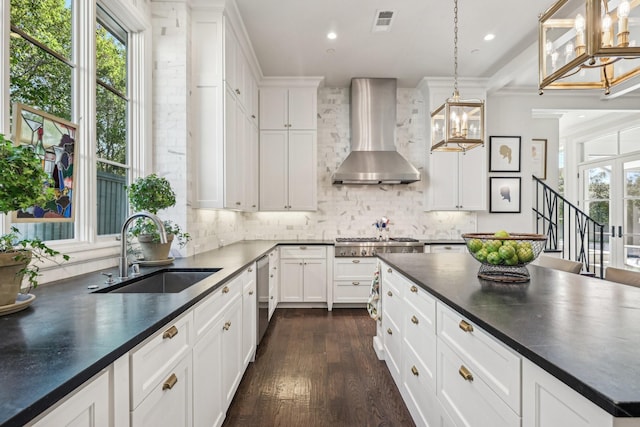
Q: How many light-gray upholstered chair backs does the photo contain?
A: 2